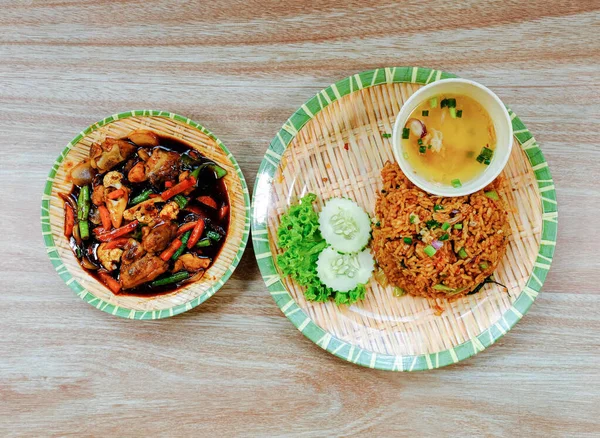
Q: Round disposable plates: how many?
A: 2